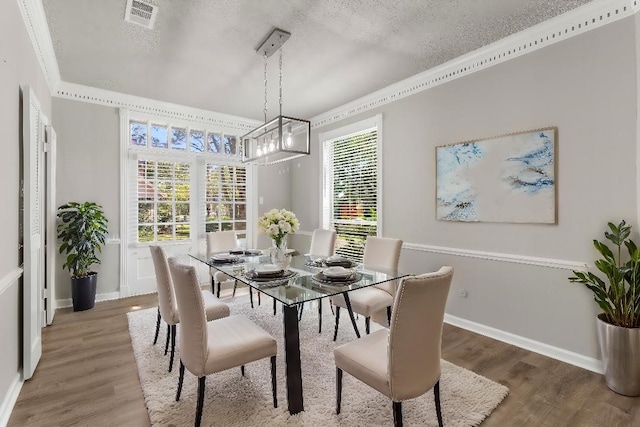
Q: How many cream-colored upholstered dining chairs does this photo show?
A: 6